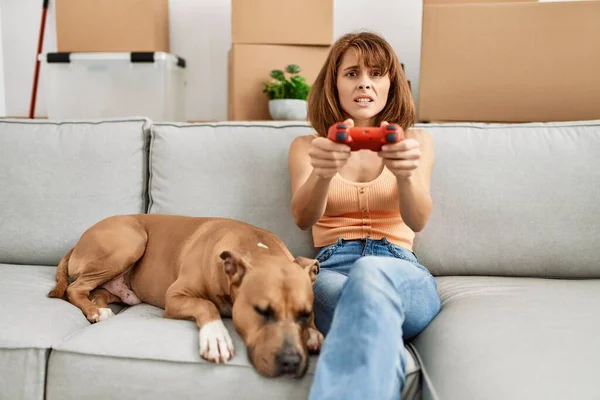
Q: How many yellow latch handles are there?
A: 0